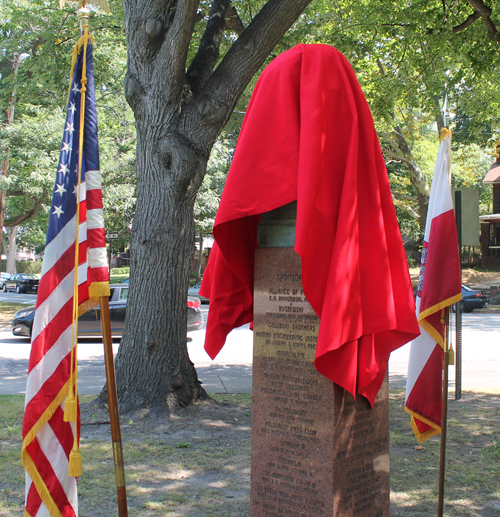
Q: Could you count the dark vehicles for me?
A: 3